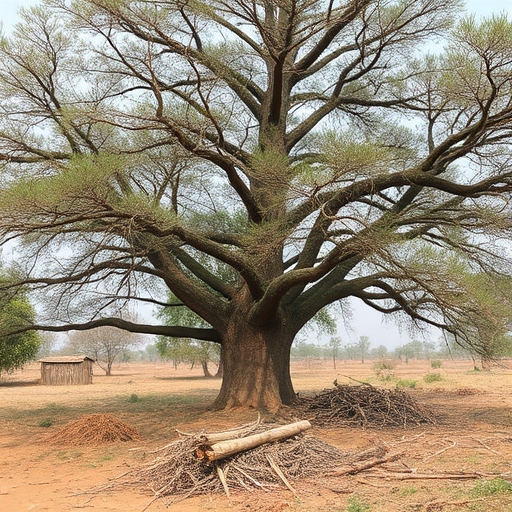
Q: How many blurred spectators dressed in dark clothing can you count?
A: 0